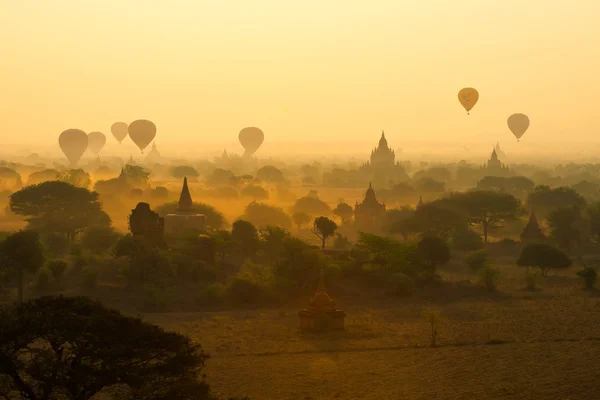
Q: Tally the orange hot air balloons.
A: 1